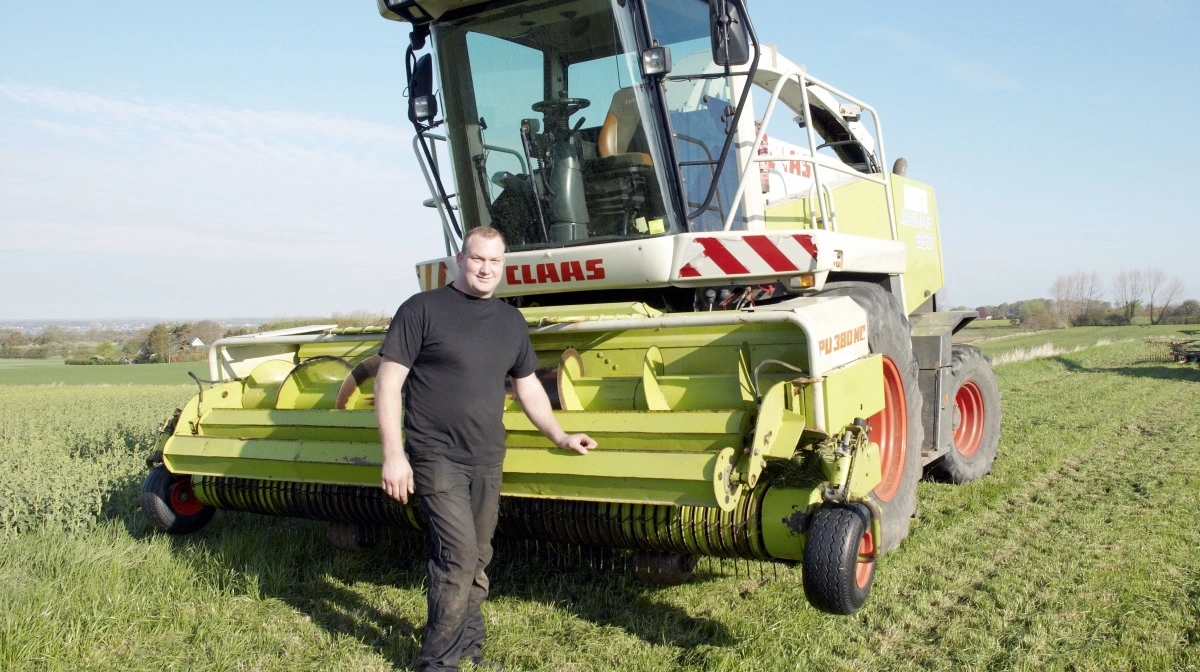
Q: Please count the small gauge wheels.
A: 2